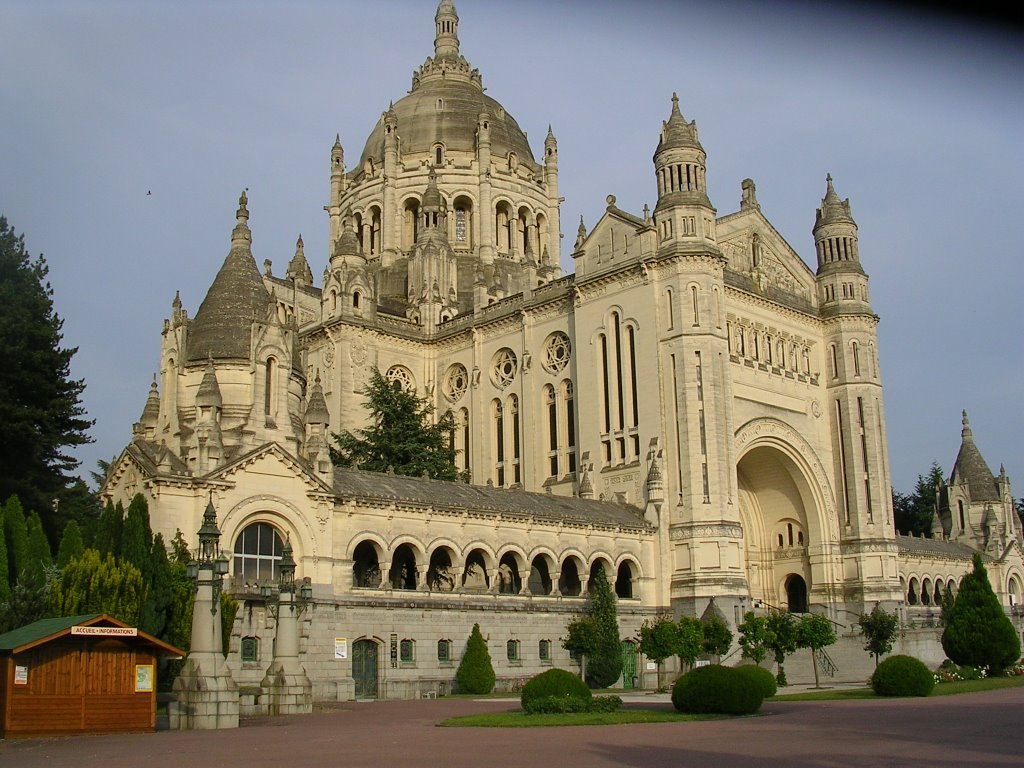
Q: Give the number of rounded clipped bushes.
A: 4